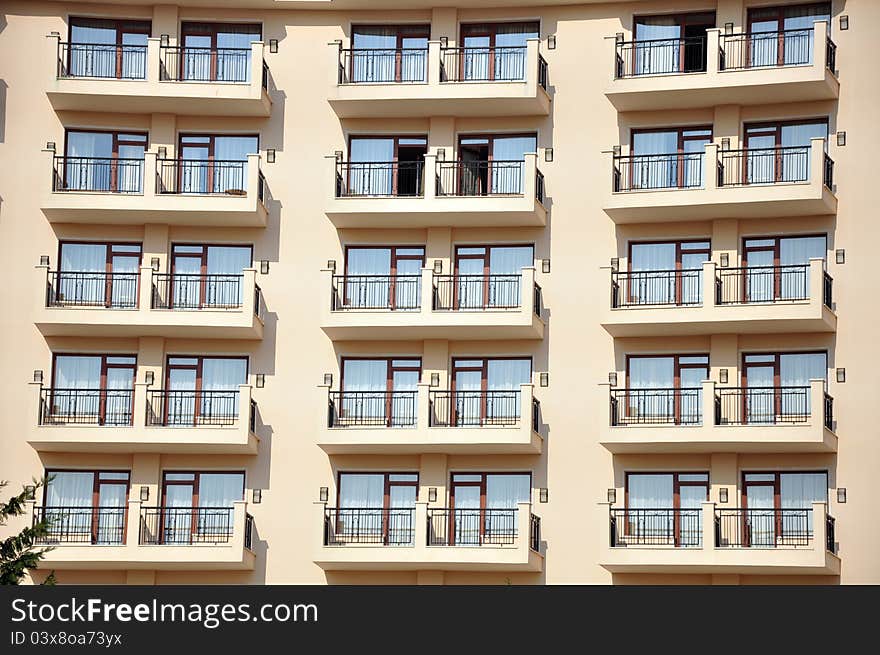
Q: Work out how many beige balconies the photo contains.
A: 15